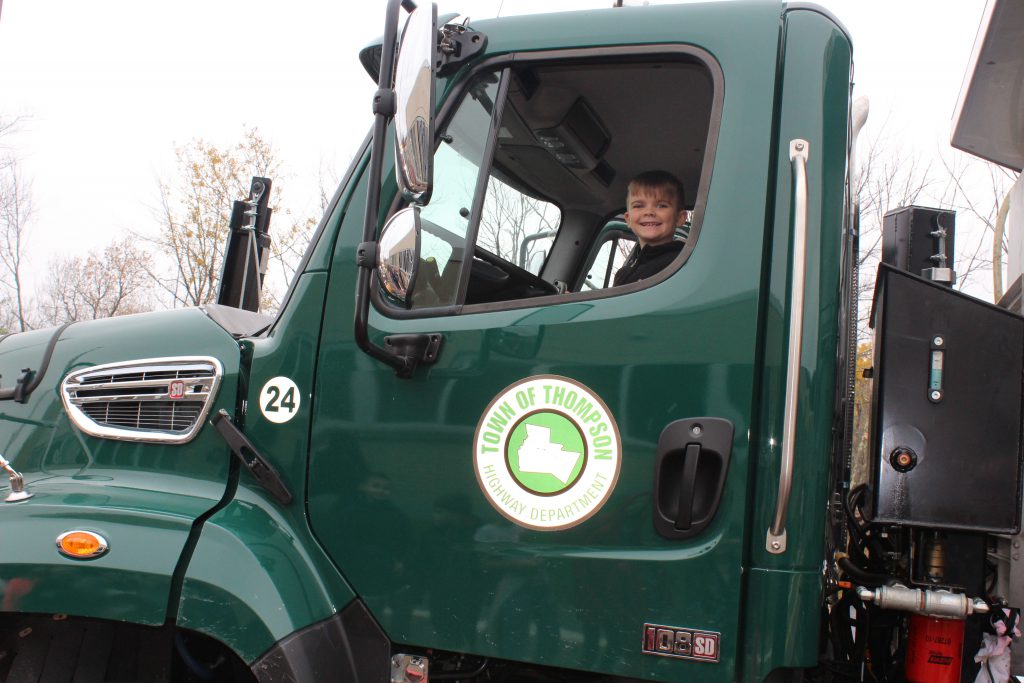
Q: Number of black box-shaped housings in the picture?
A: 2